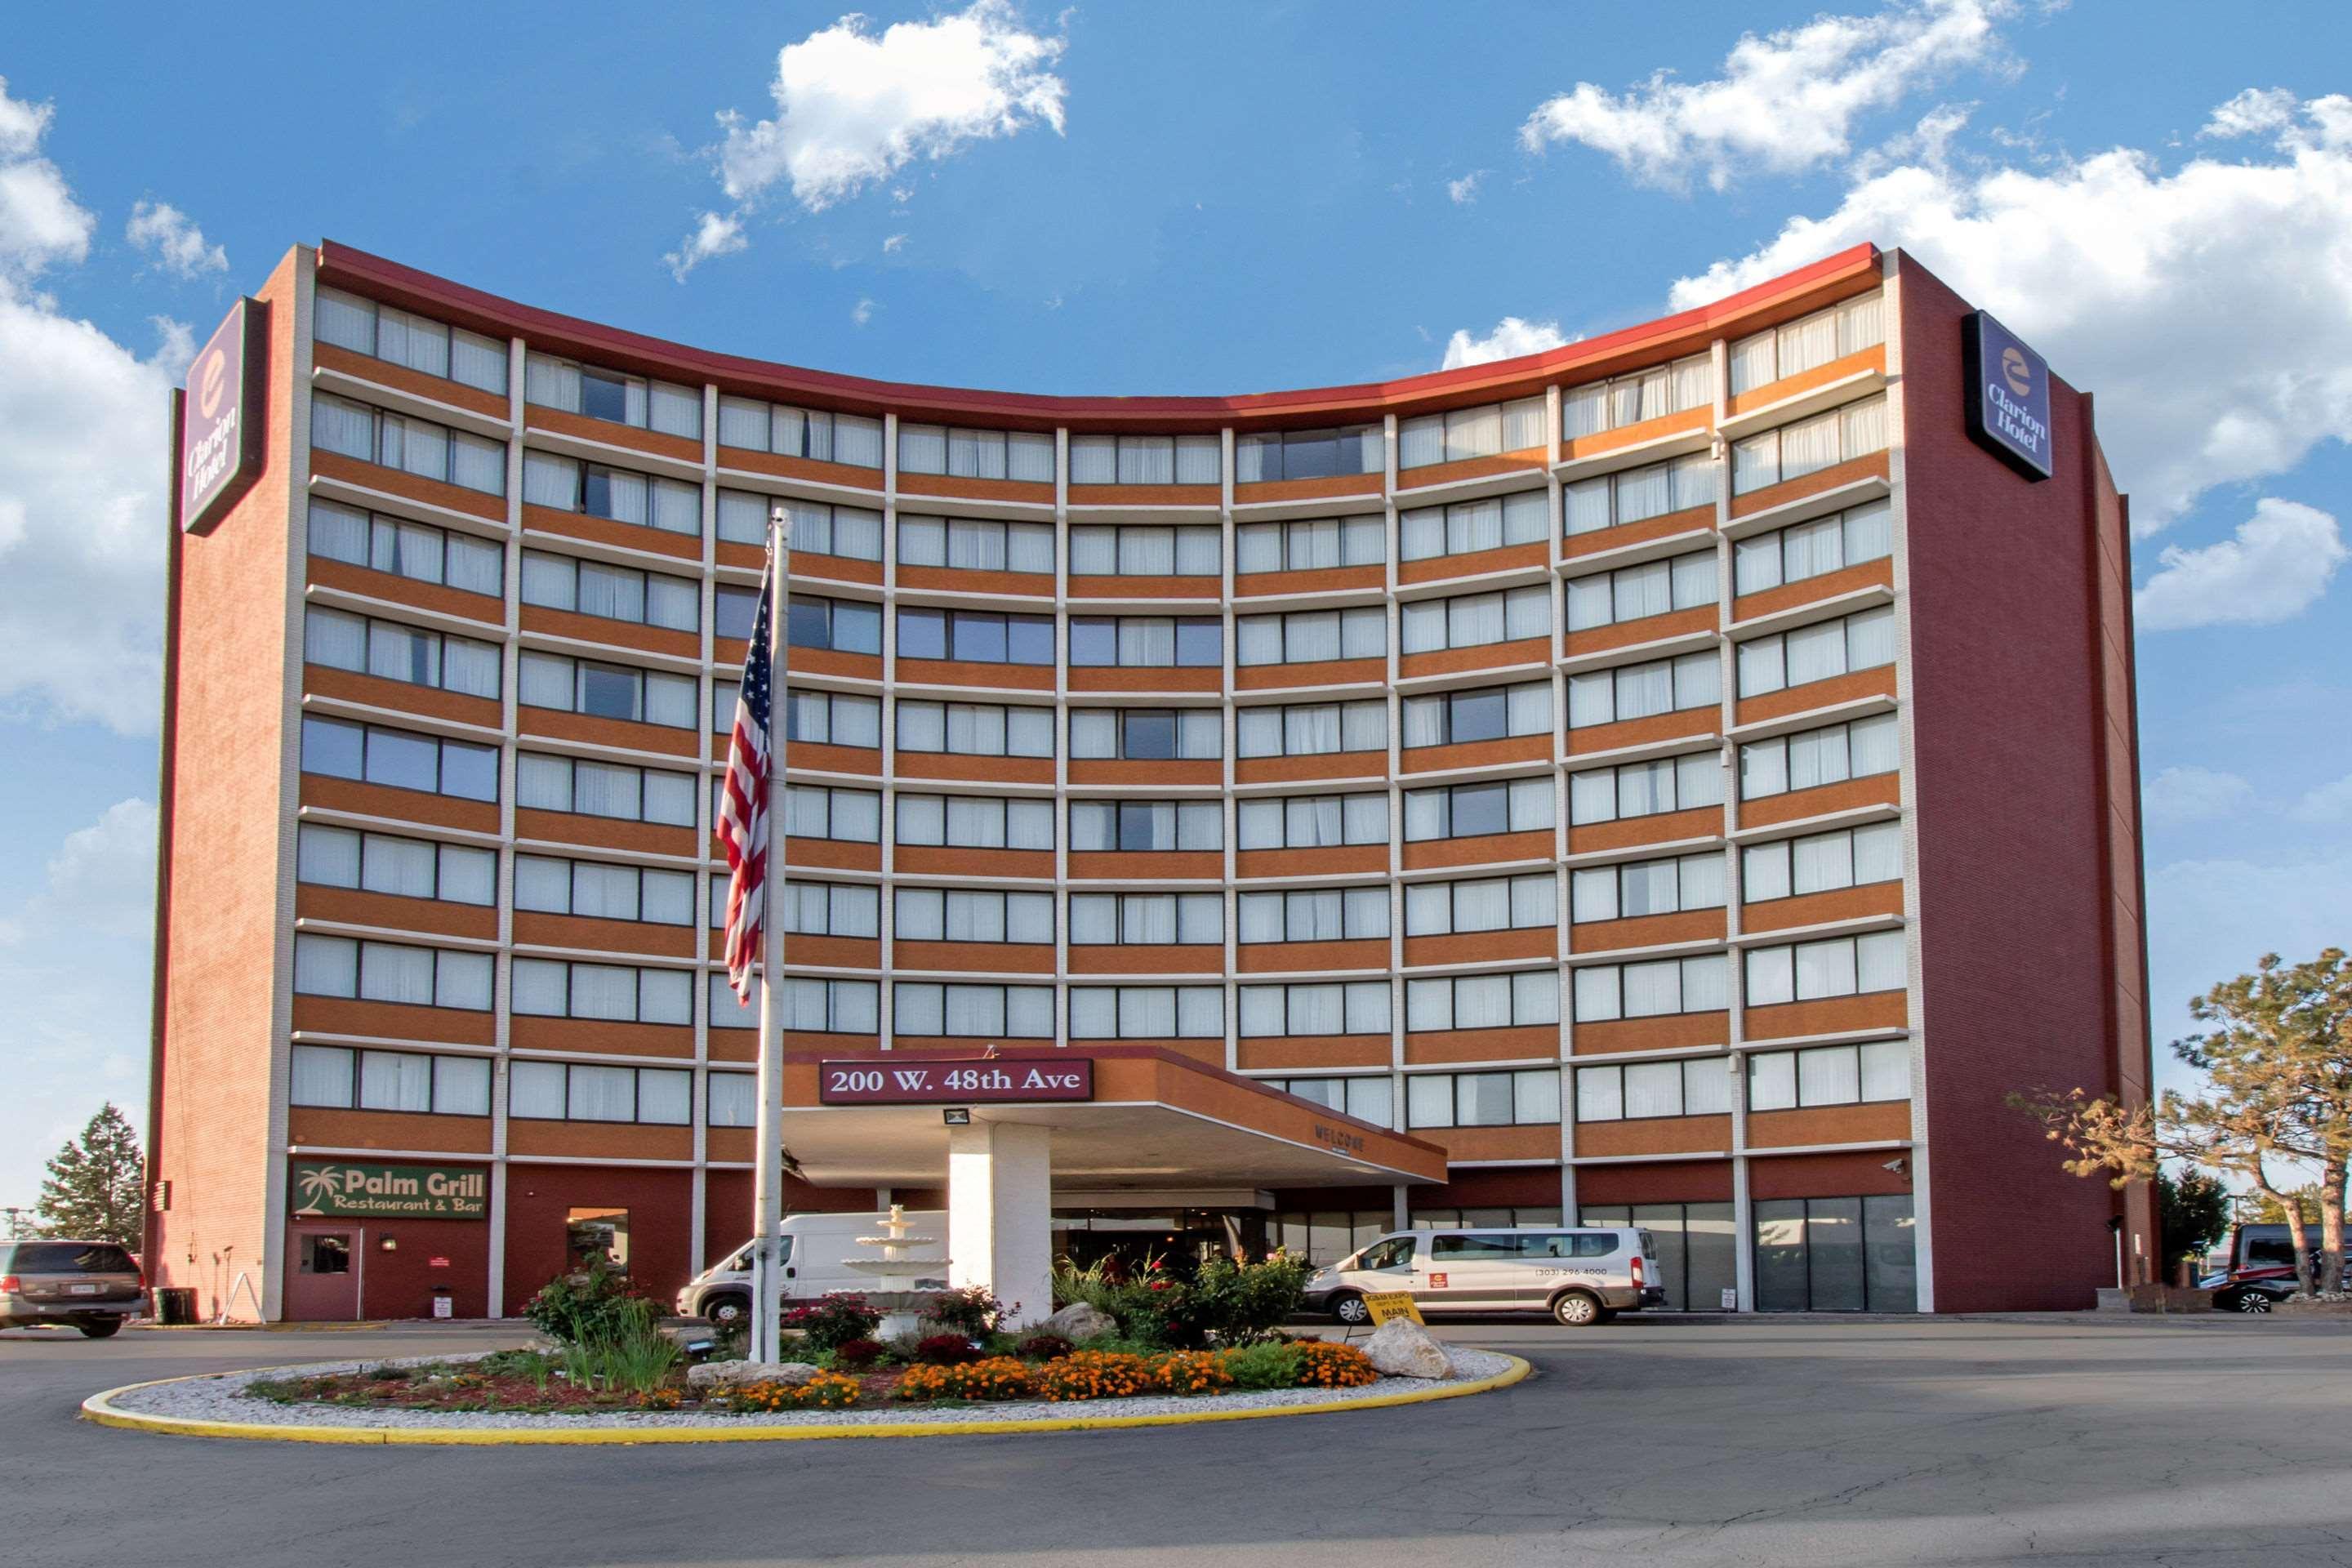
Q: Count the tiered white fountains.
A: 1